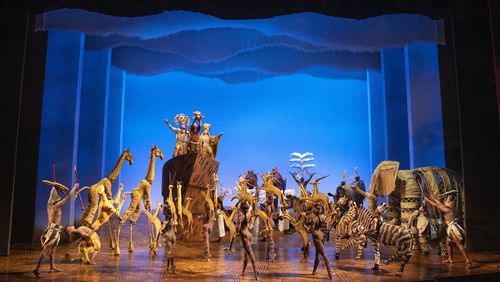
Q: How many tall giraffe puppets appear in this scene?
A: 2